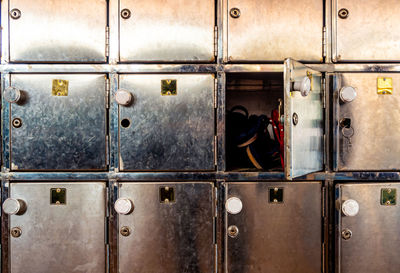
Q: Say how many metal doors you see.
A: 12